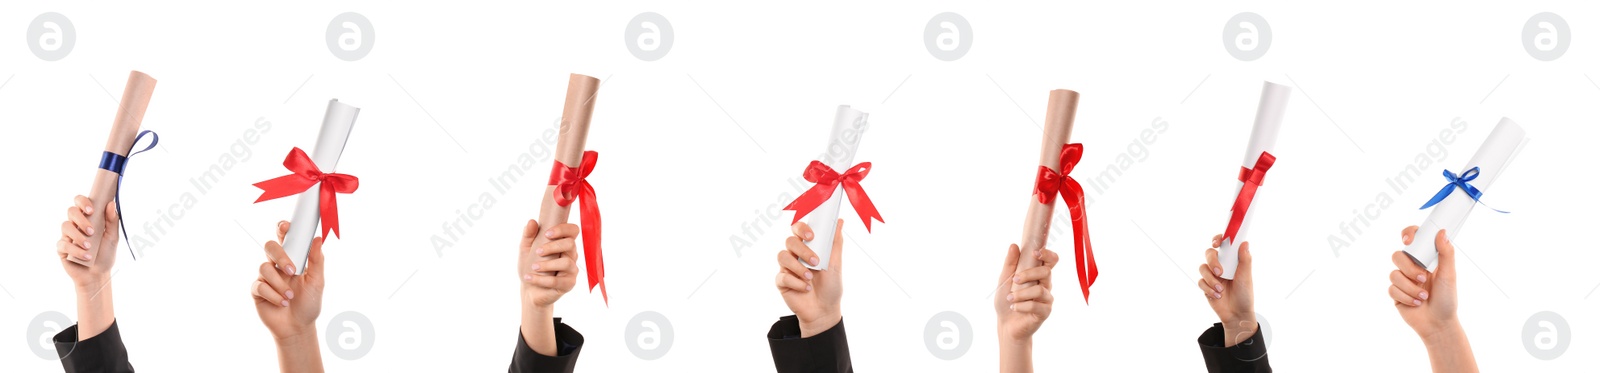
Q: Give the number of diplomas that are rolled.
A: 7